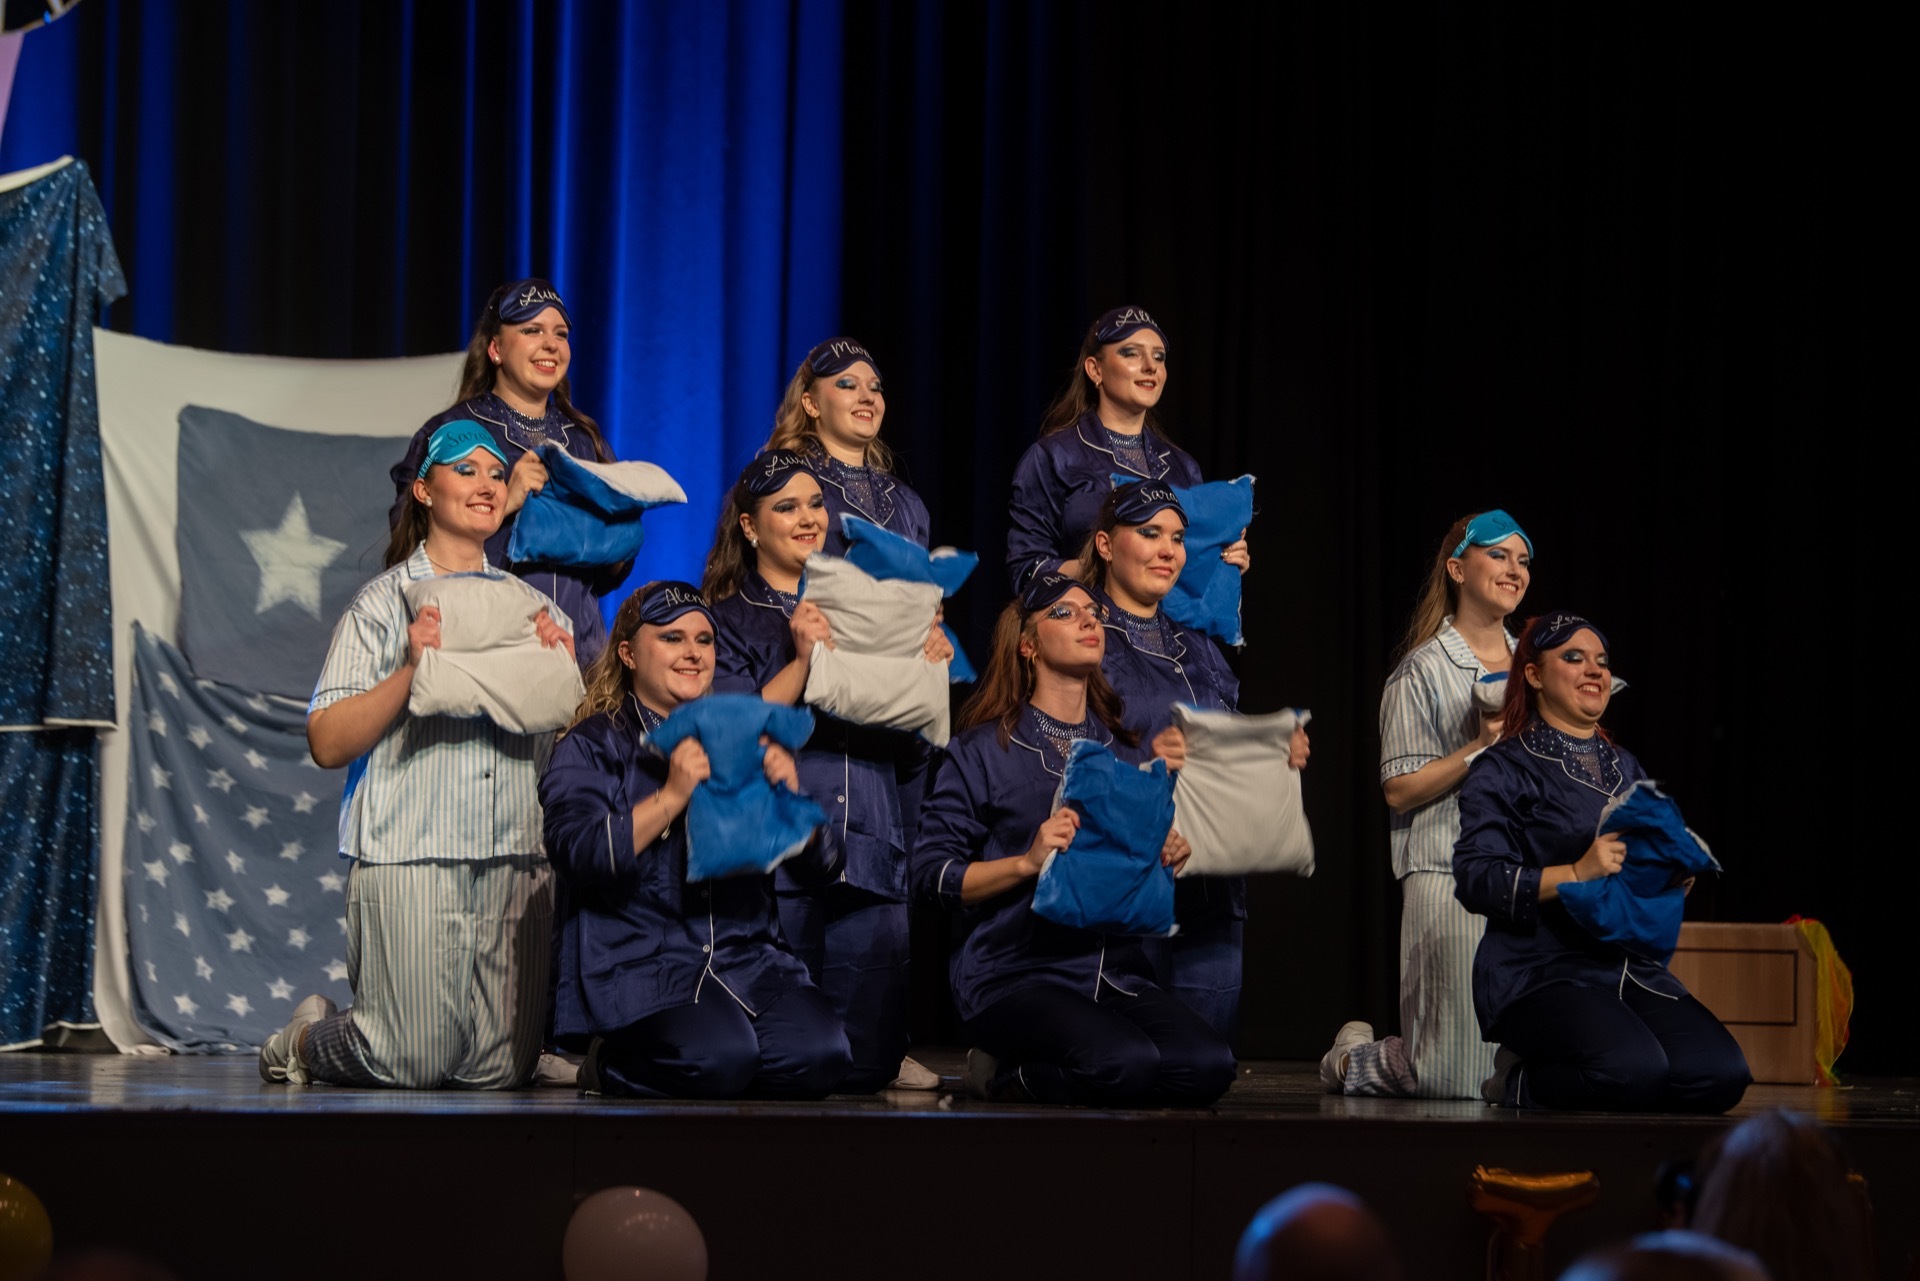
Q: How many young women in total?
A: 10